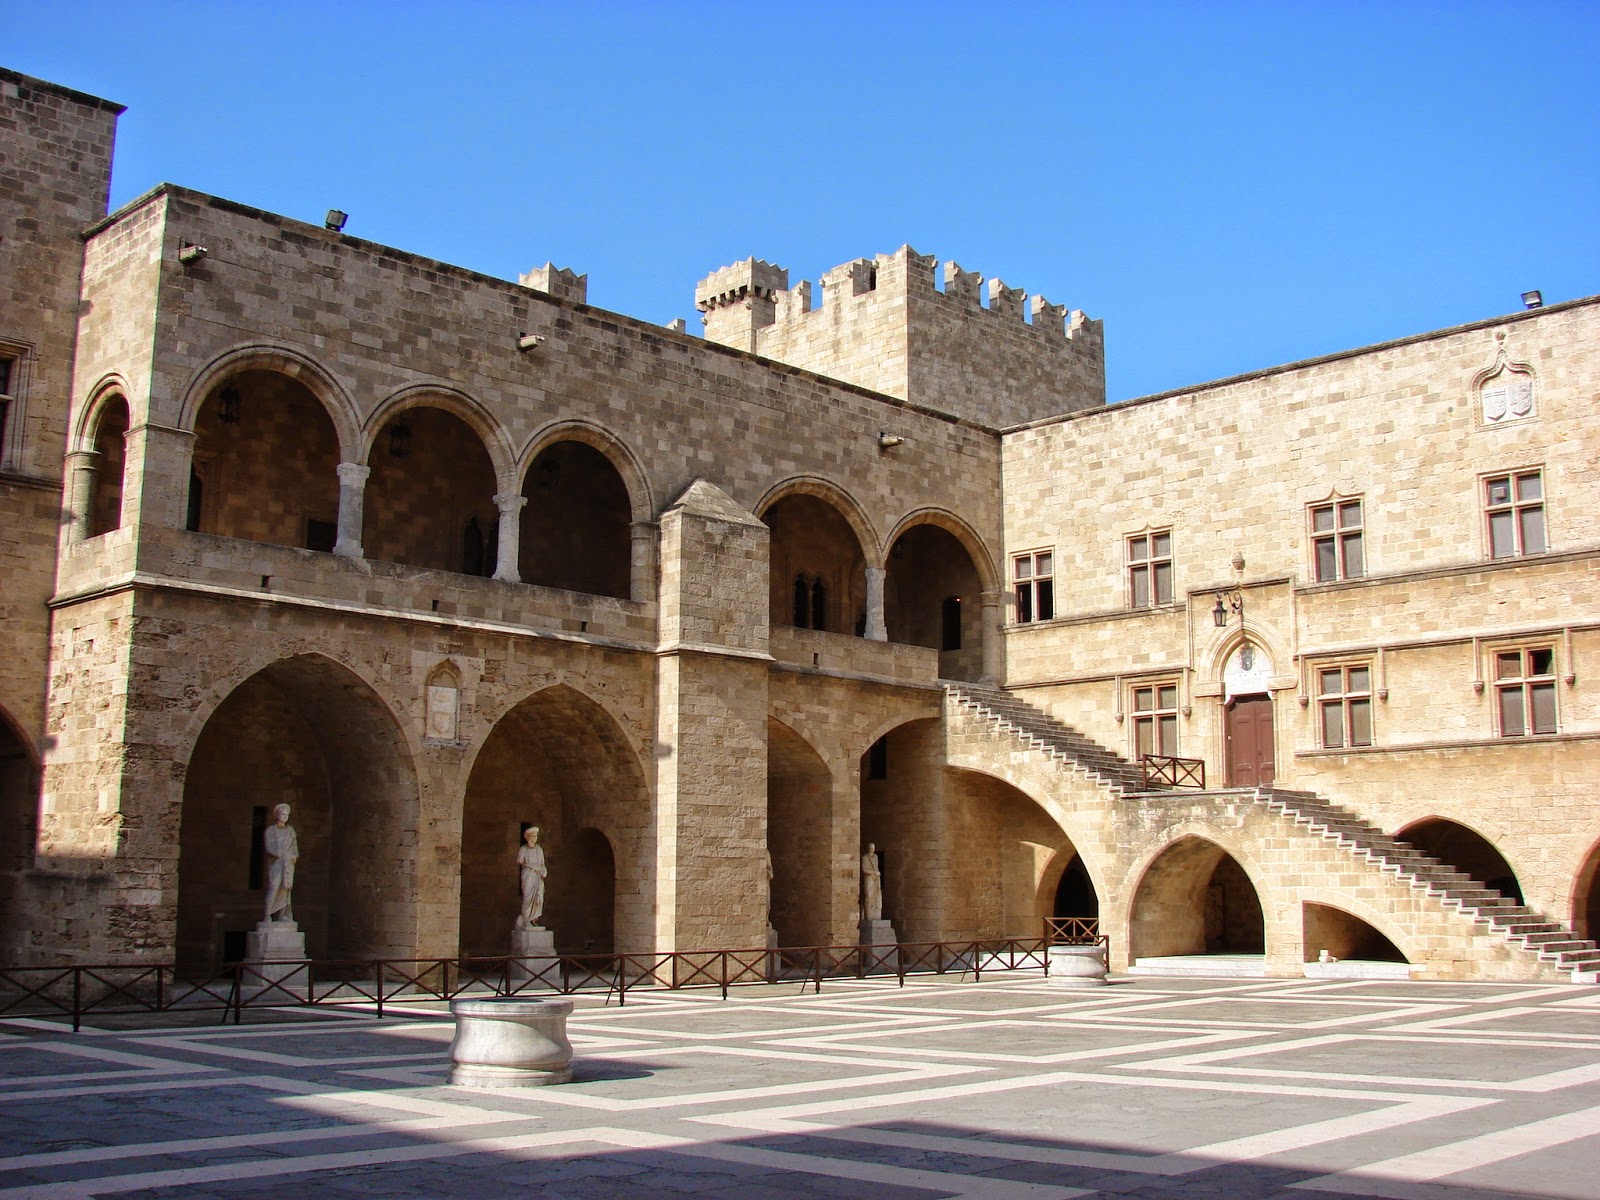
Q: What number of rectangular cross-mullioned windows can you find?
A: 7